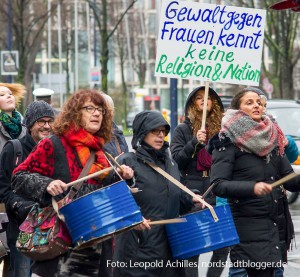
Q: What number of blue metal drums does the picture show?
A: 2